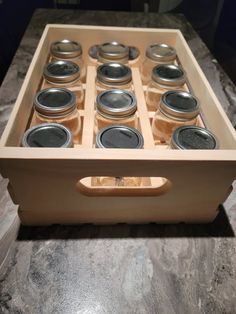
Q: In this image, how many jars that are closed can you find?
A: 12